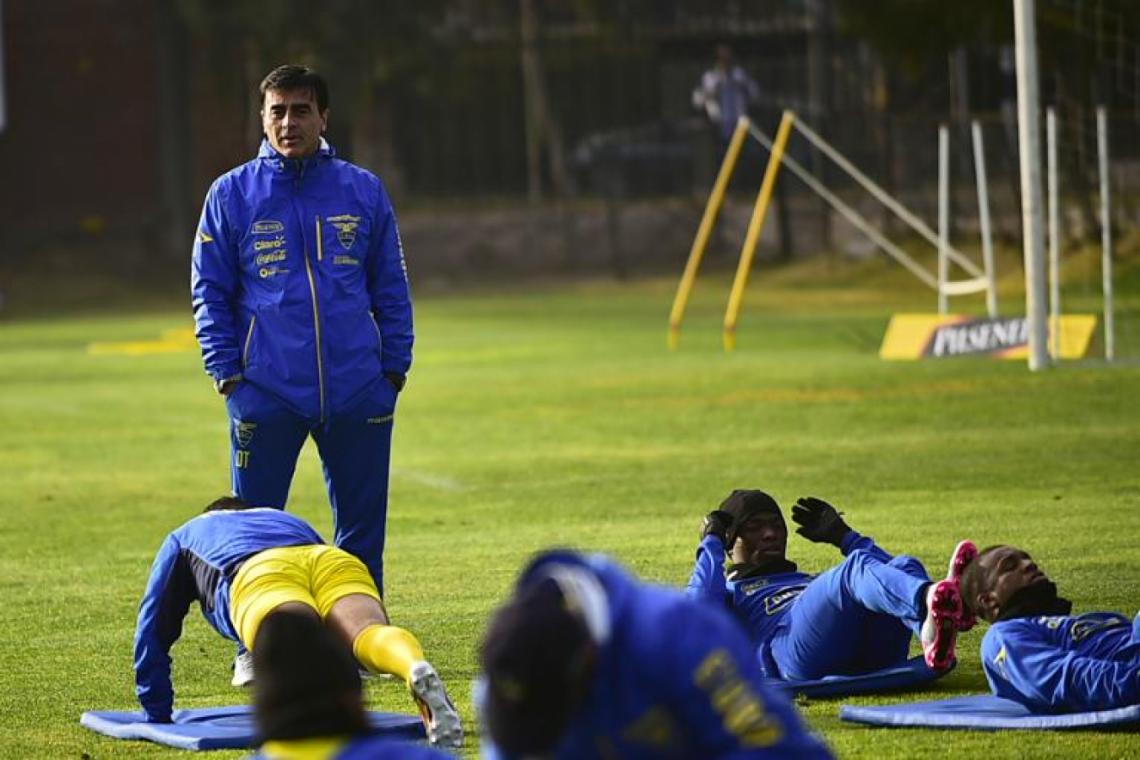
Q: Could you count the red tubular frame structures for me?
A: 0